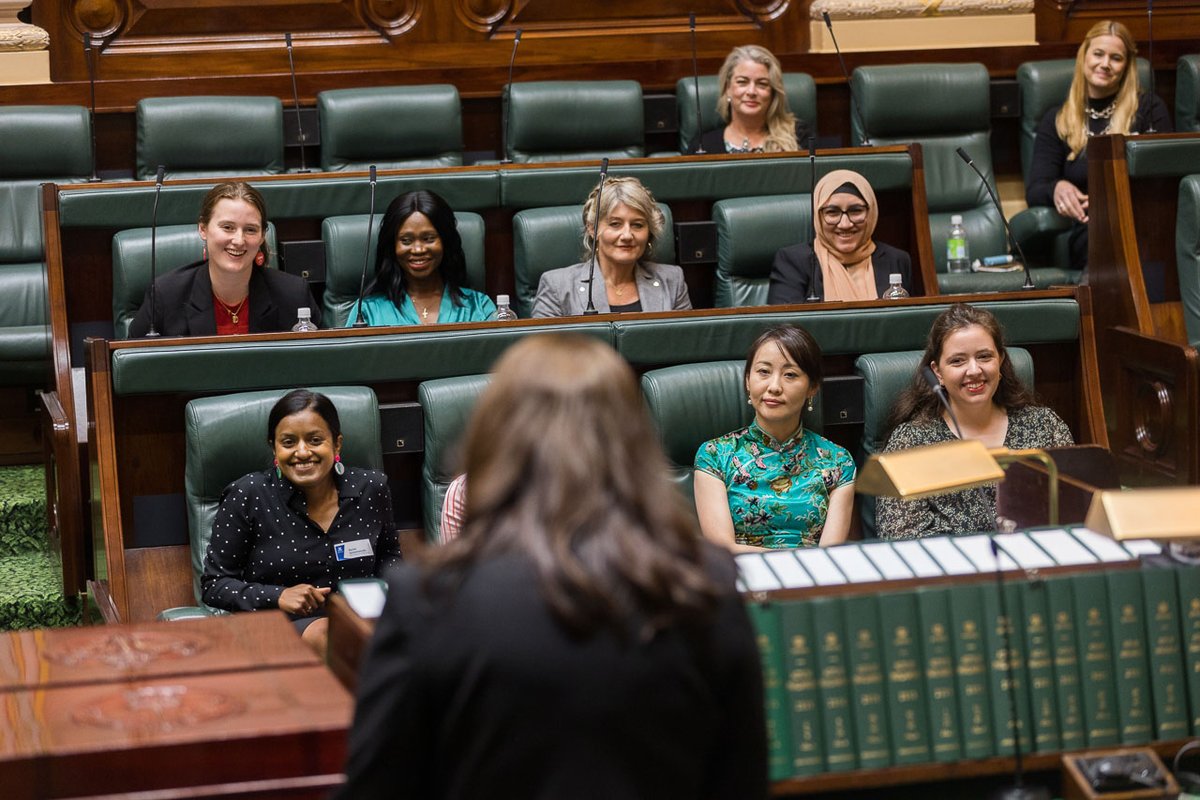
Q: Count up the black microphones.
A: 13